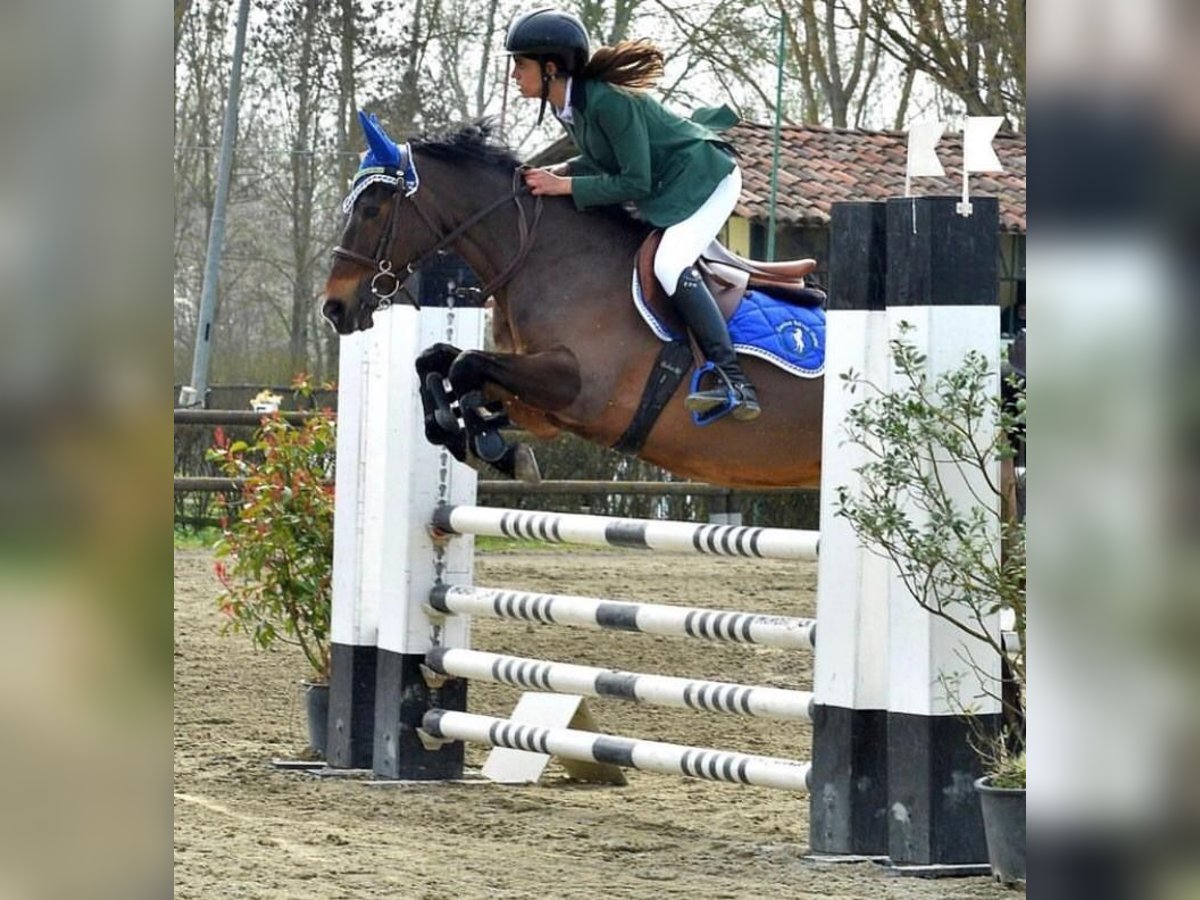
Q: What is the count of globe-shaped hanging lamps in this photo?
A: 0